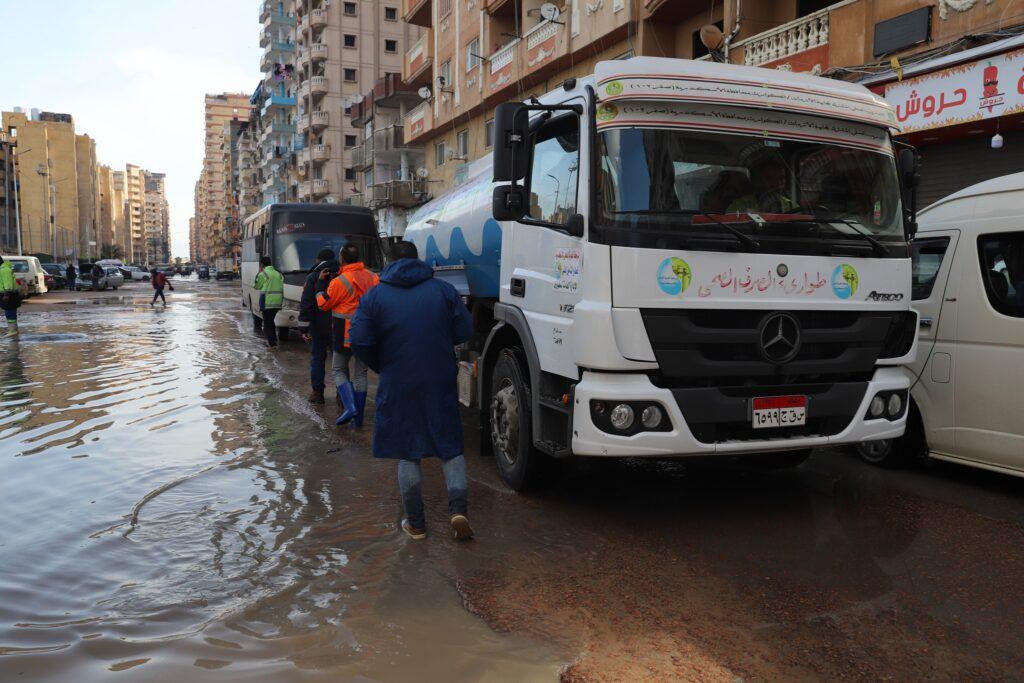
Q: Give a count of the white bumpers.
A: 2